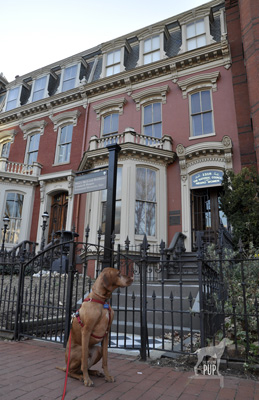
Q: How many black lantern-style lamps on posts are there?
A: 2